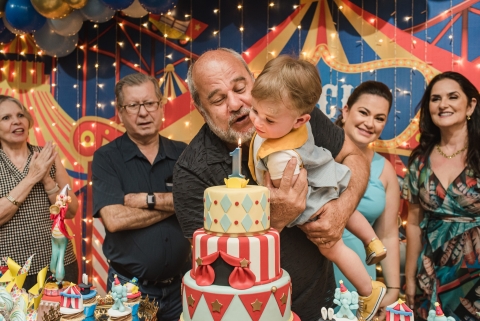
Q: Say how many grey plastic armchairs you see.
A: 0